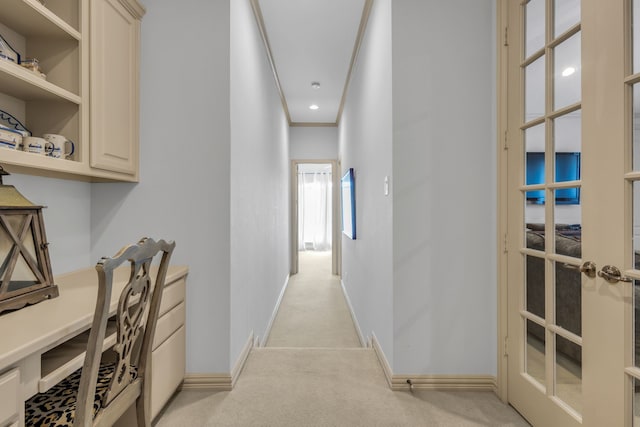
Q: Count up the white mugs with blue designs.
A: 2